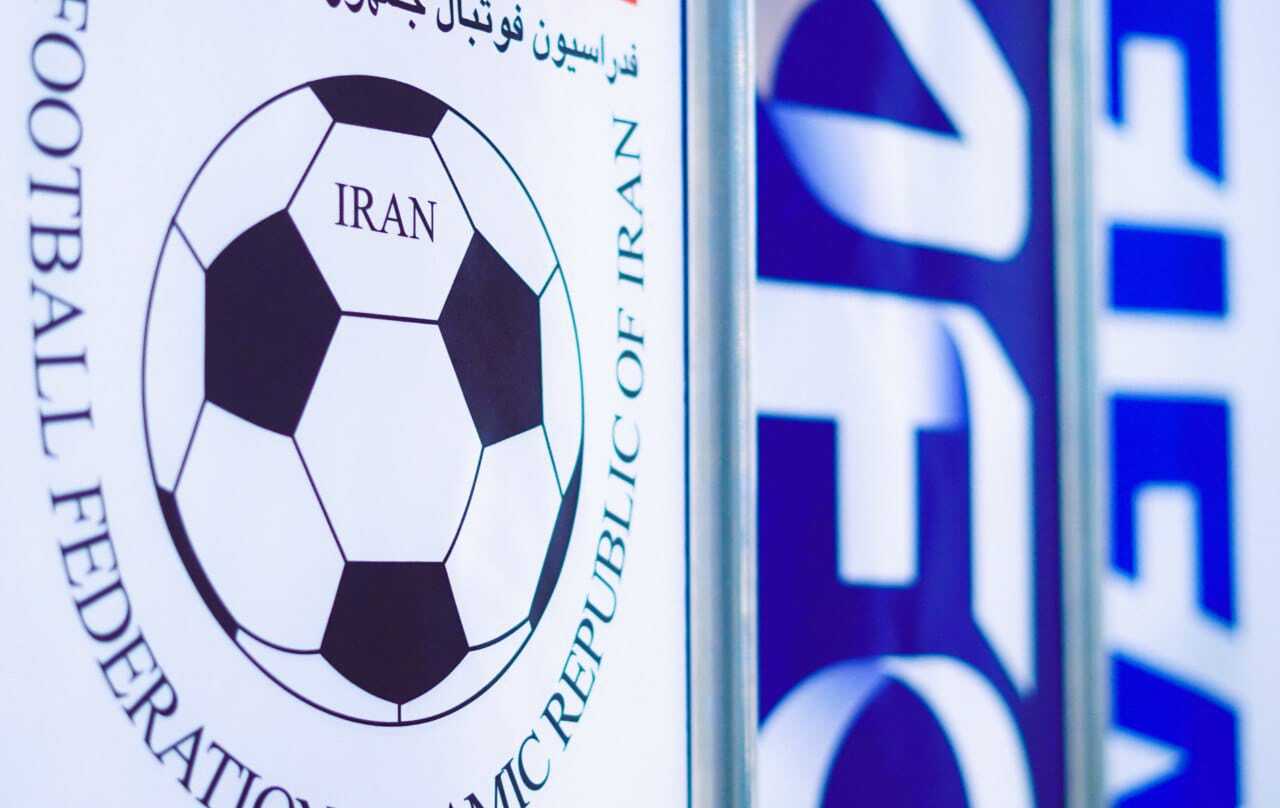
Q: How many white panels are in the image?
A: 10